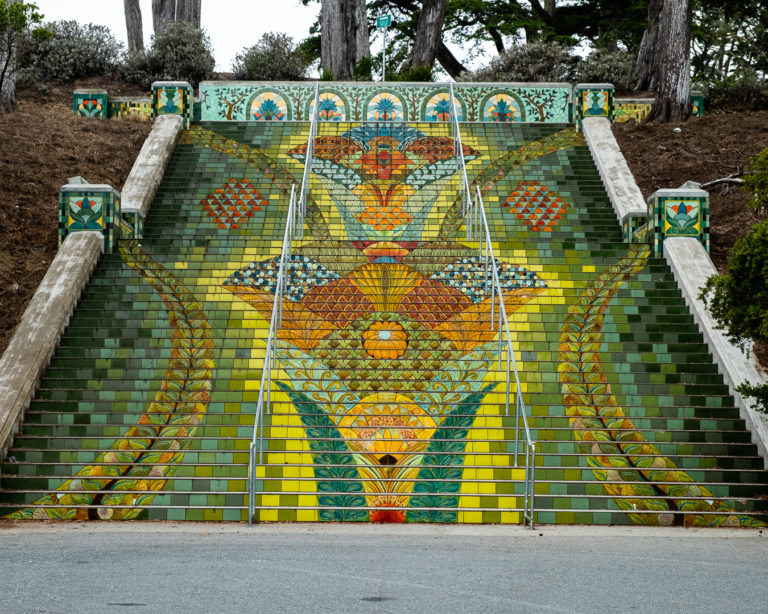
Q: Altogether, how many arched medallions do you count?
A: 5